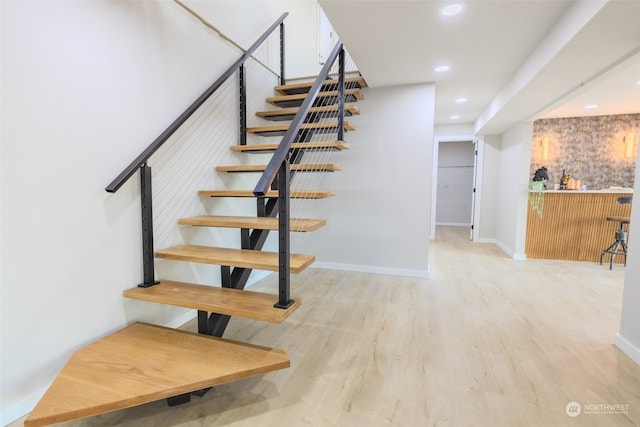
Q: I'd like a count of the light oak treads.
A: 11